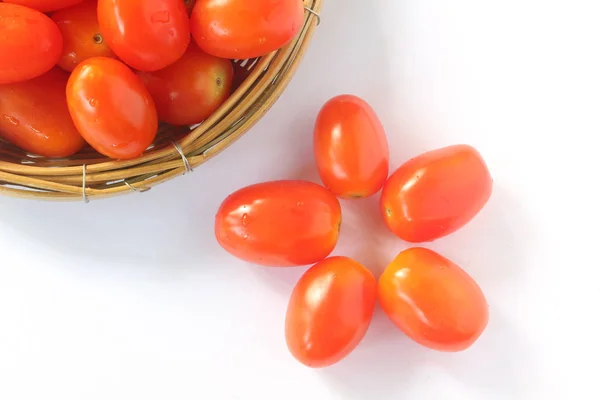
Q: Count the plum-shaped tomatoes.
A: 13